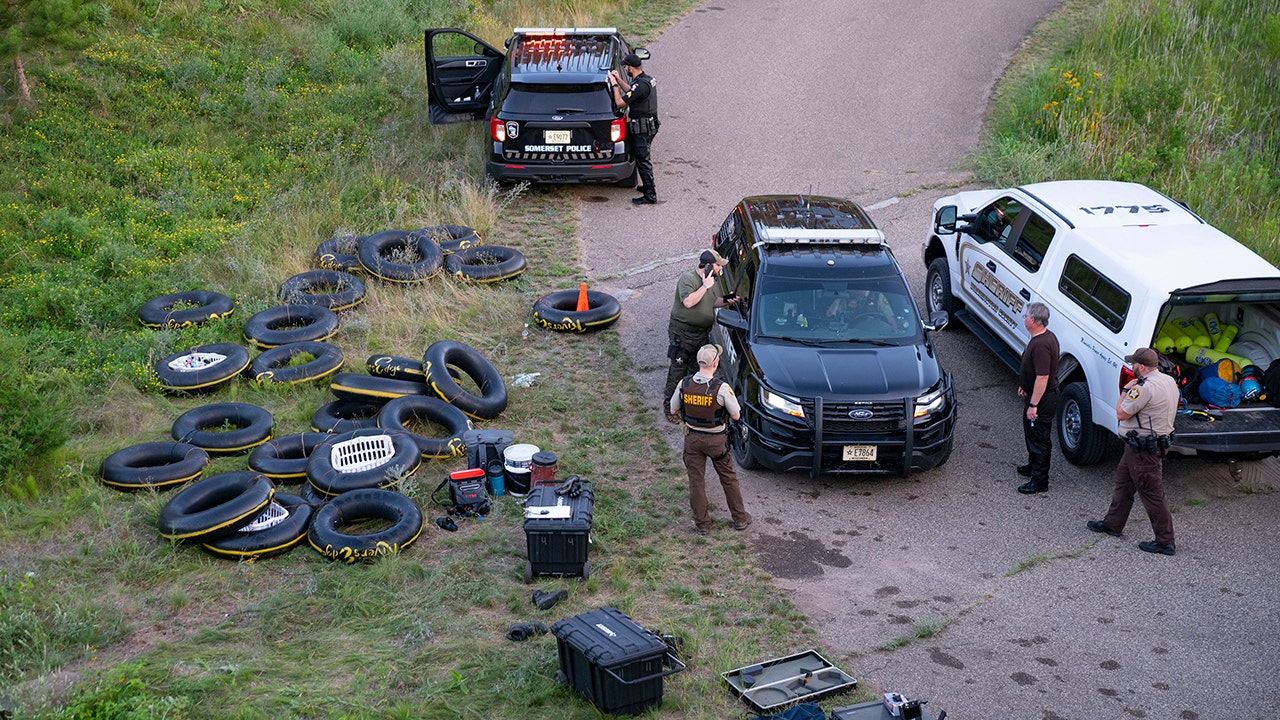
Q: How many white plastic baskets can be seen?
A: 3